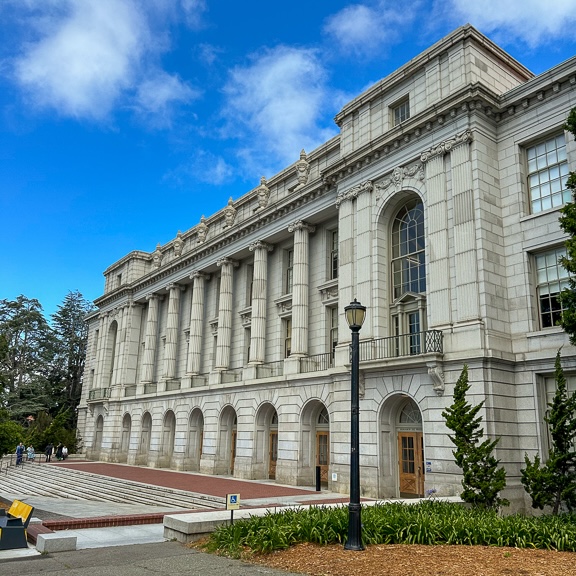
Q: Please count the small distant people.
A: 5